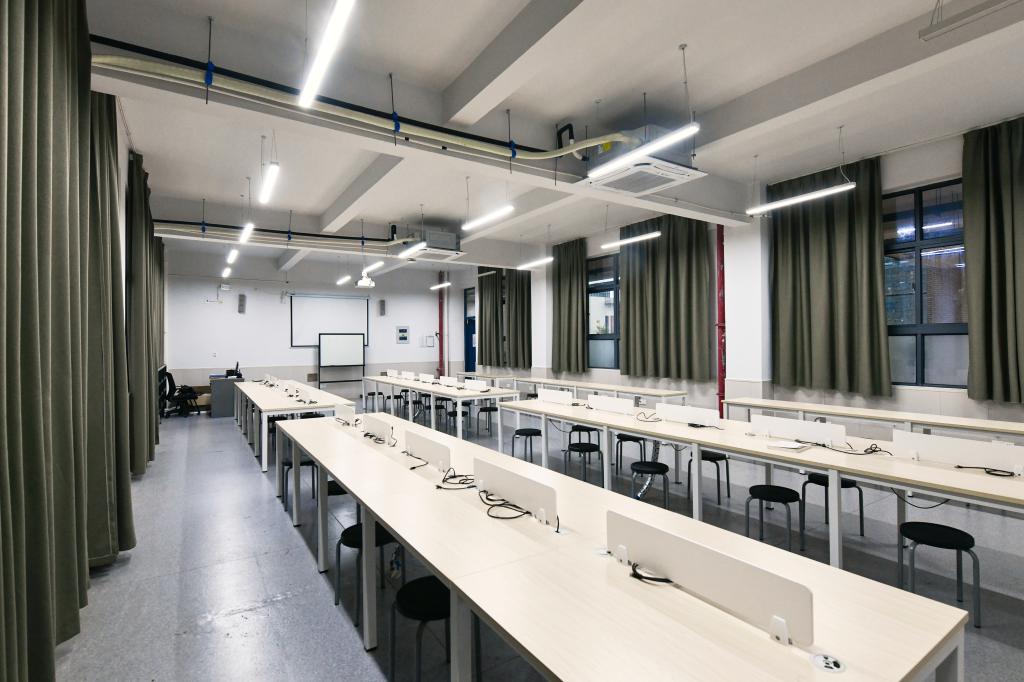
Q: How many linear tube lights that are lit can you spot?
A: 14